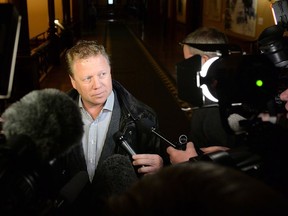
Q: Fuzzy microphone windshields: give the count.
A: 2